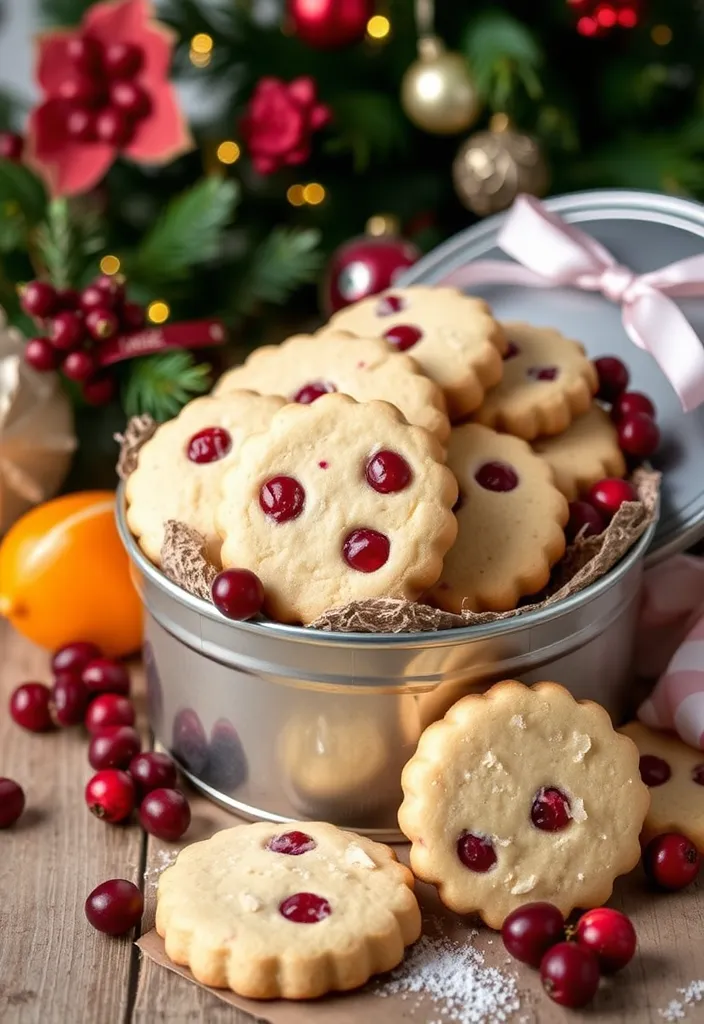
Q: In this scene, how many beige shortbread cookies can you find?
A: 10